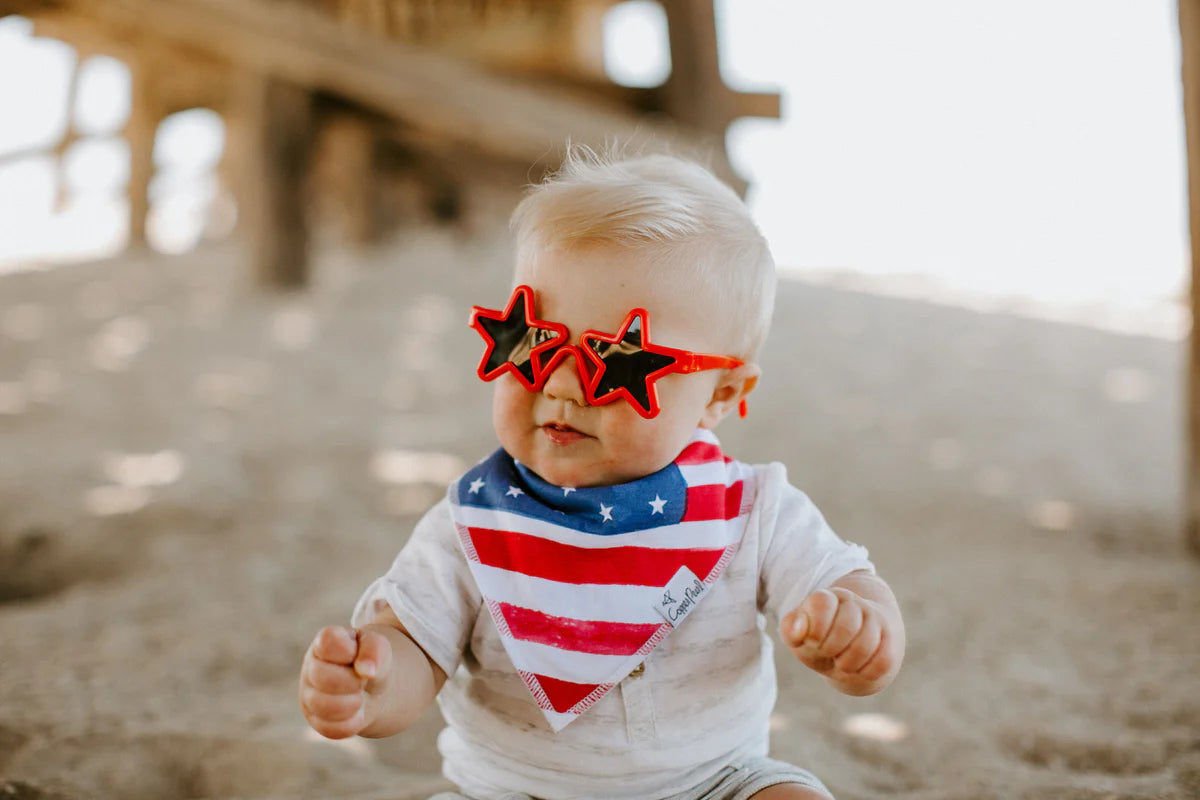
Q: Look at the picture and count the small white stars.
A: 5